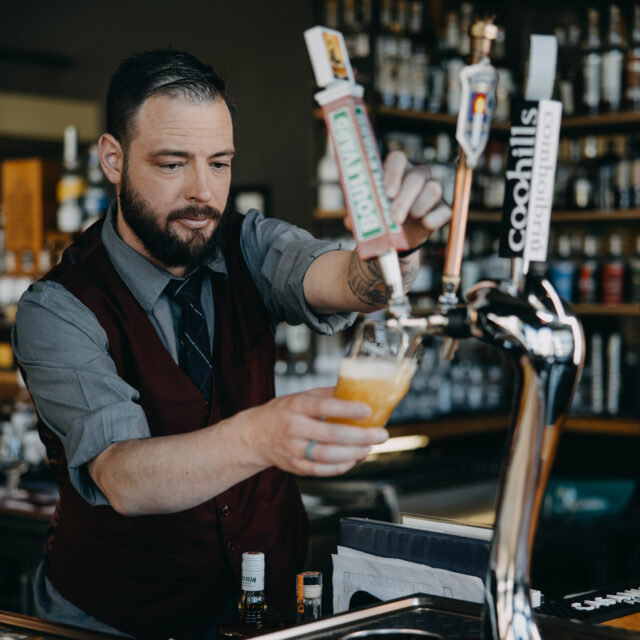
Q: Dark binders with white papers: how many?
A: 1